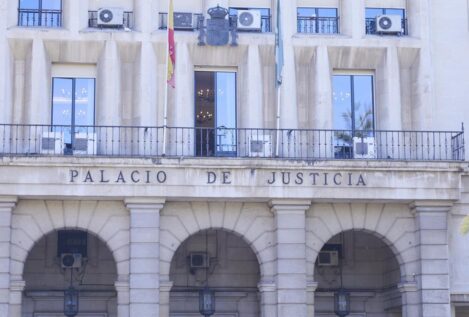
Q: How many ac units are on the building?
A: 11